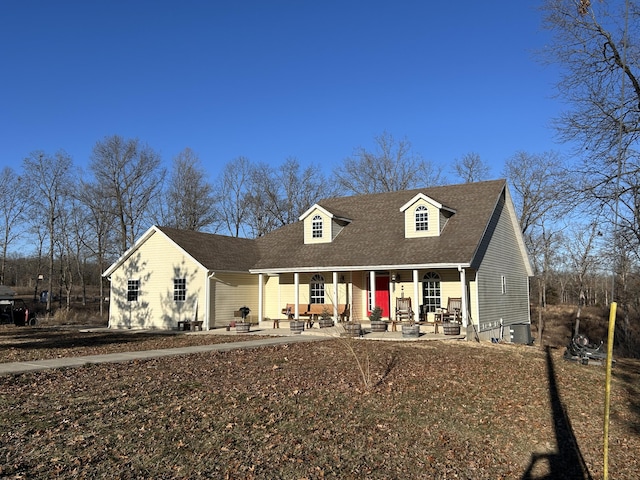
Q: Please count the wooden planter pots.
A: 7